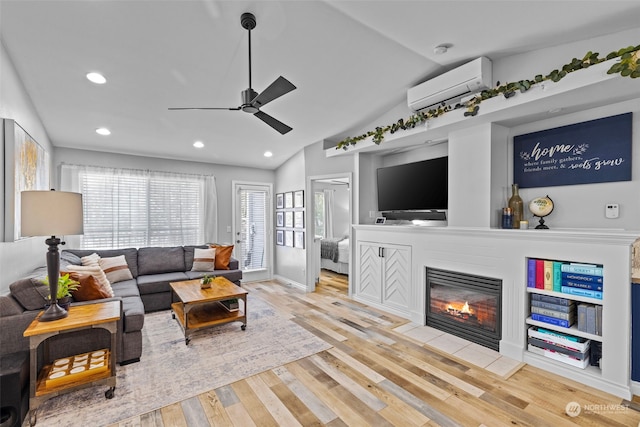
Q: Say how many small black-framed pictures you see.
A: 9